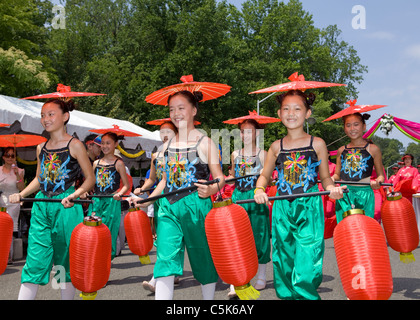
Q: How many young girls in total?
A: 7